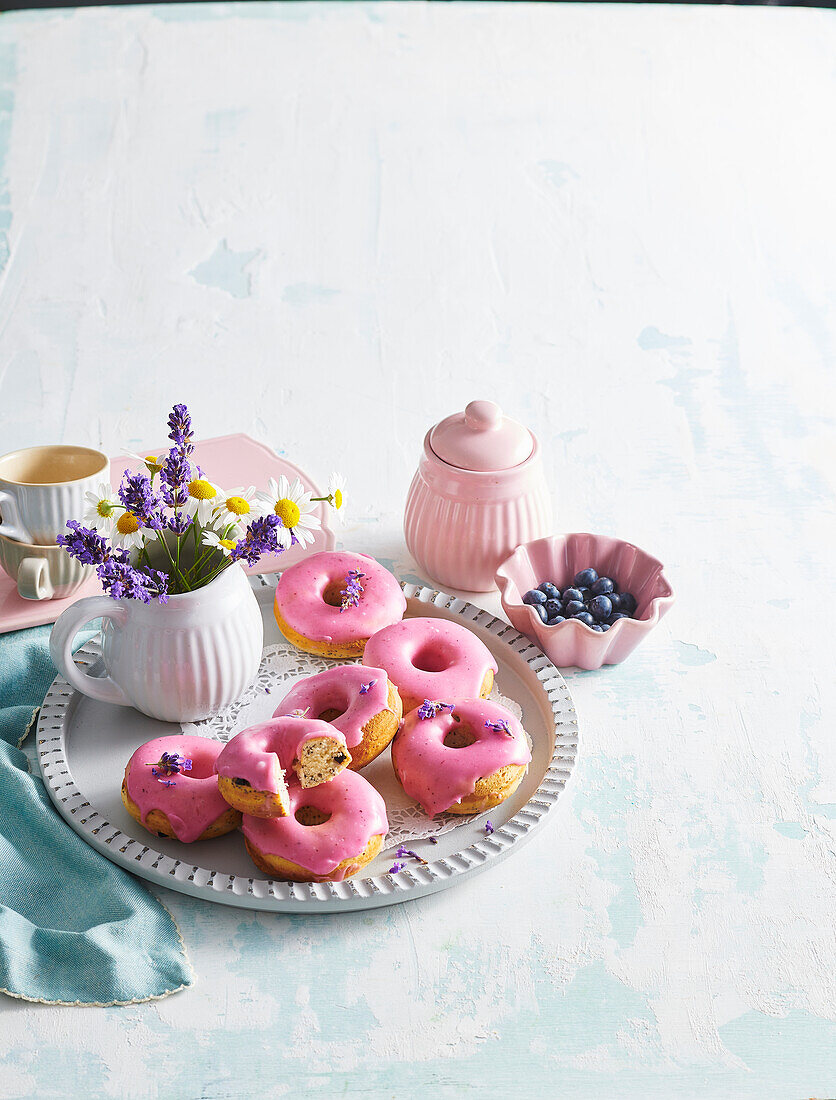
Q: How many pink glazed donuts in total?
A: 7